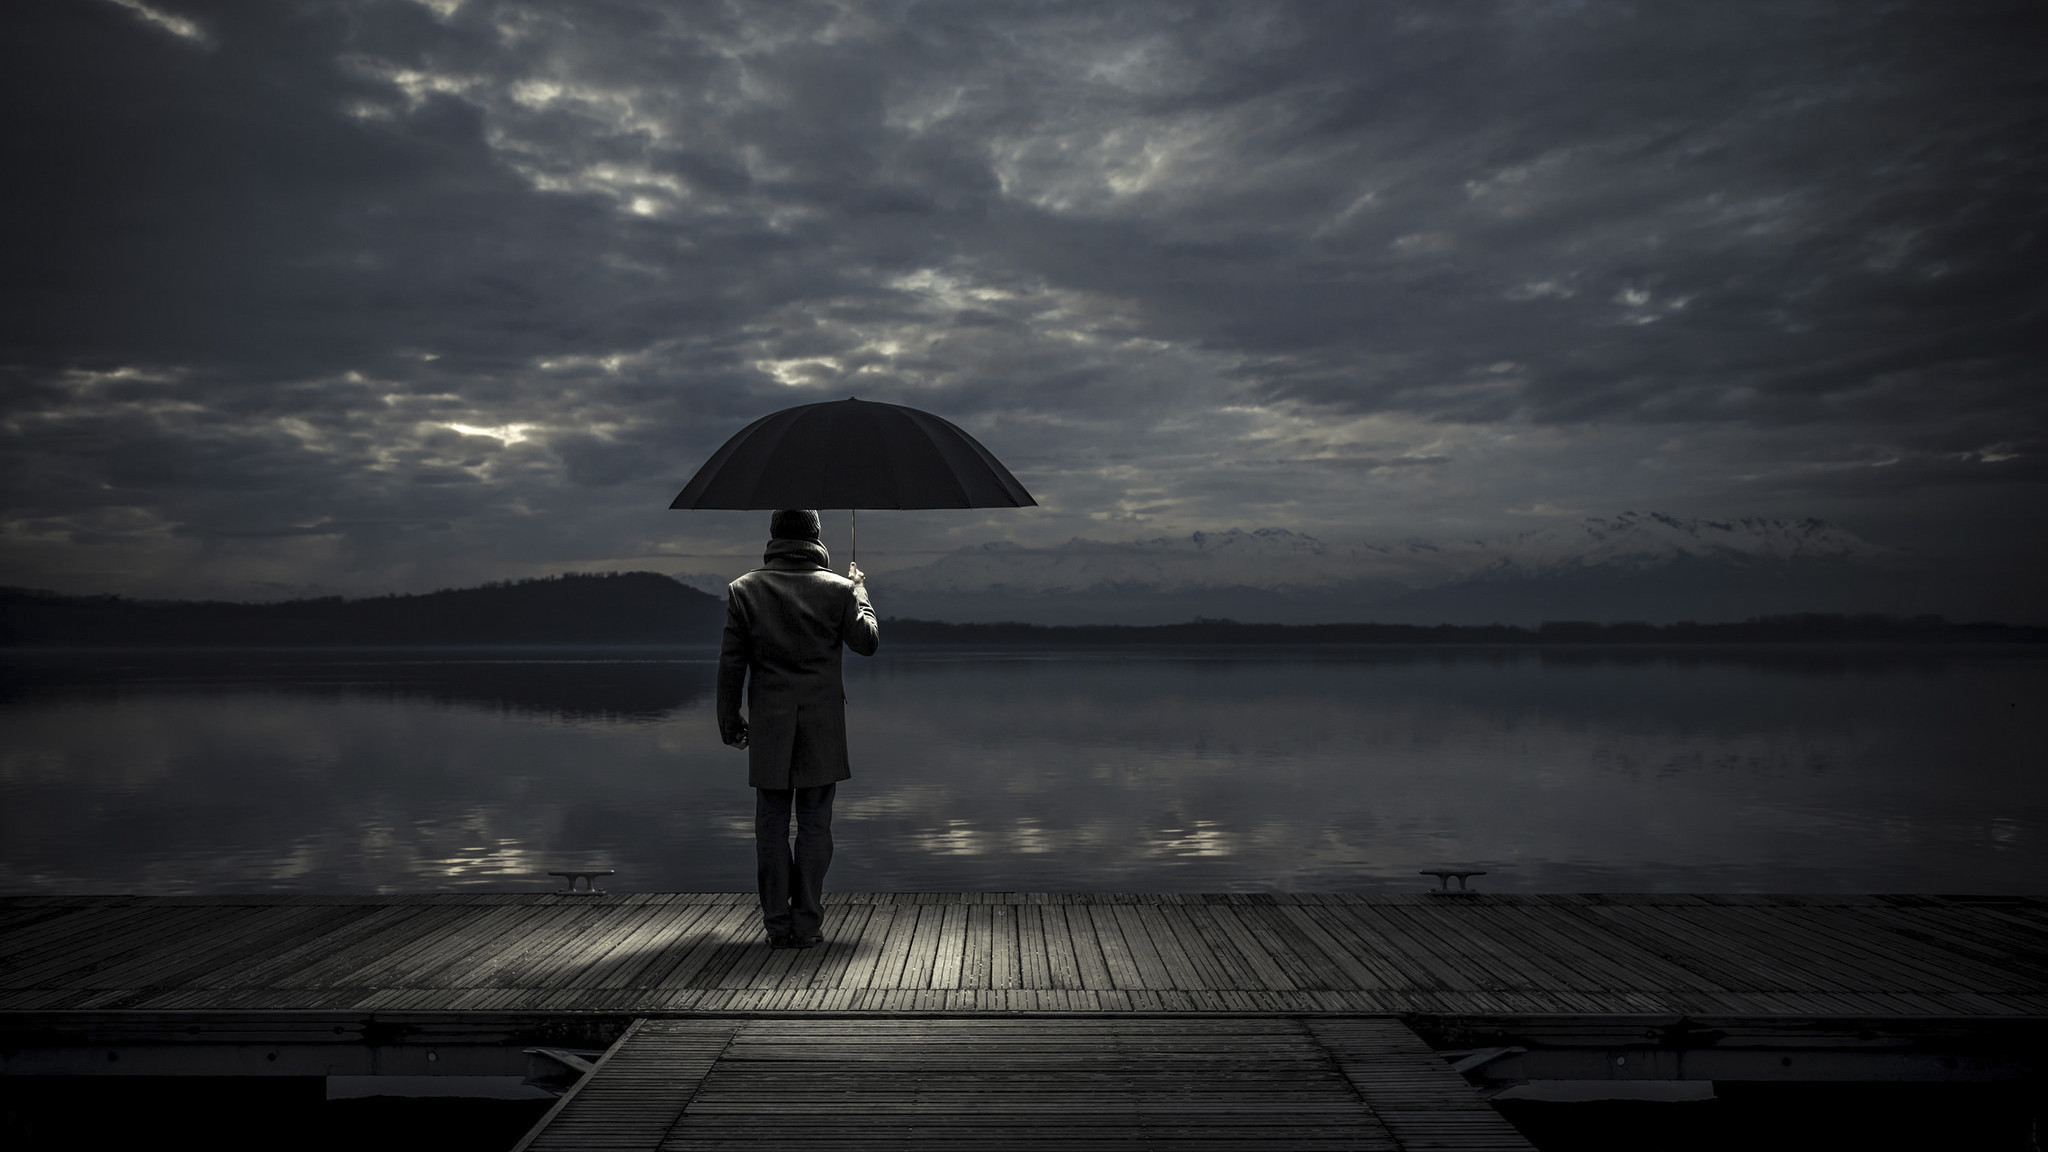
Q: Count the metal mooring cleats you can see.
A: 2